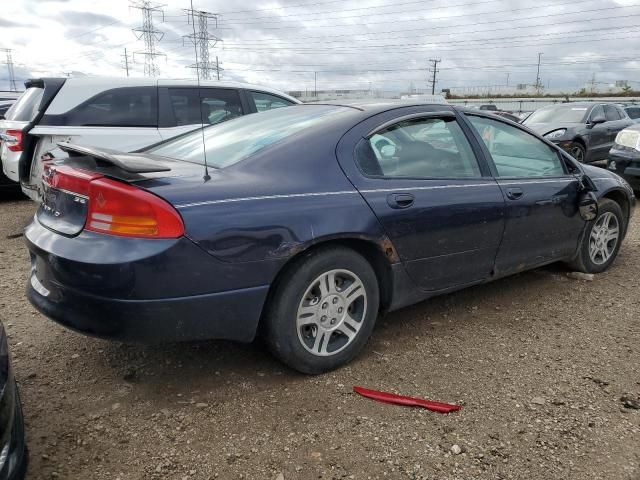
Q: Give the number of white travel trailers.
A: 0